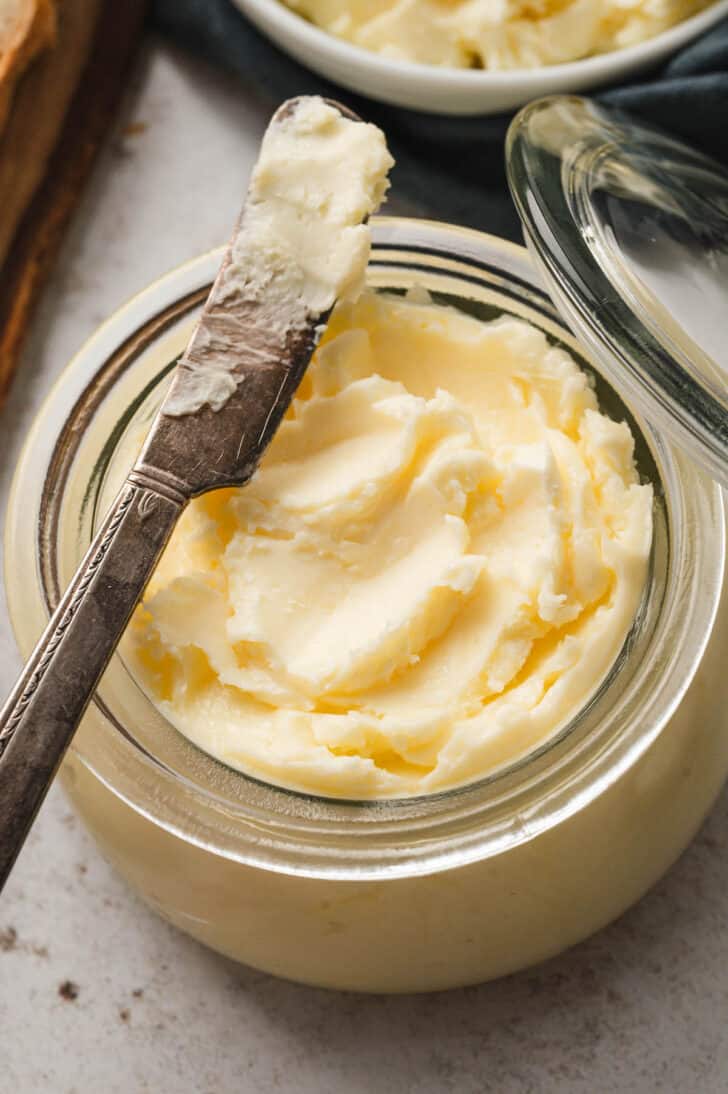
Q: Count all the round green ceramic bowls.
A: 0